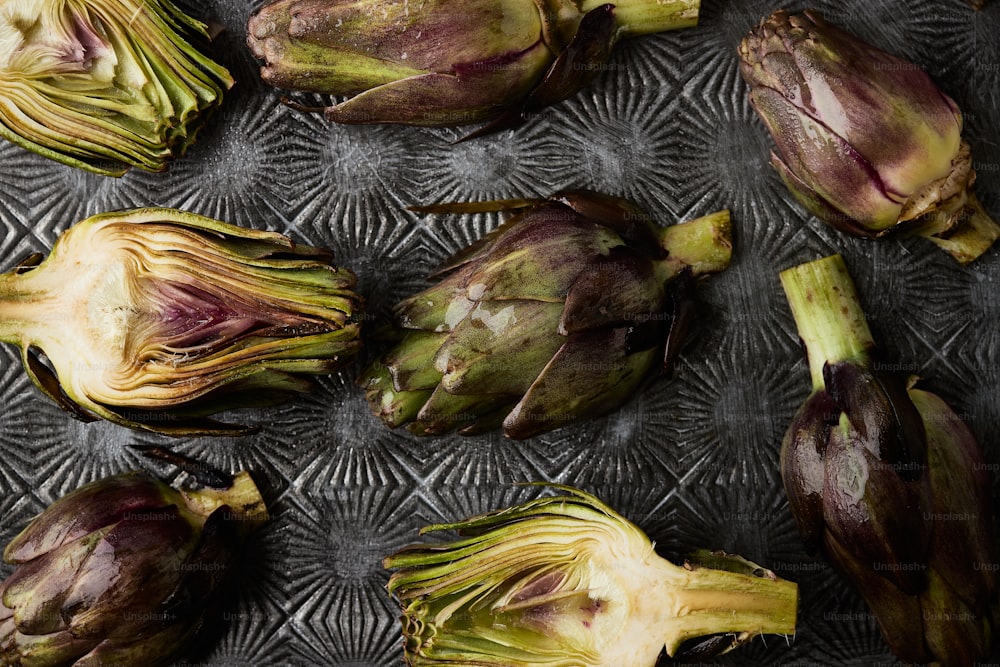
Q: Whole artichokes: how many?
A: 5